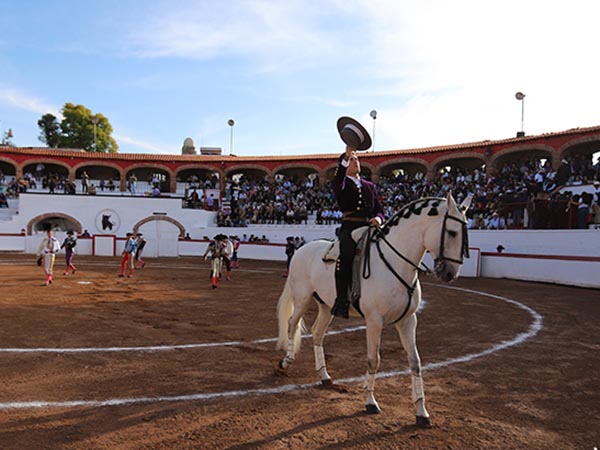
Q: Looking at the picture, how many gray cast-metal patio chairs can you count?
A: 0